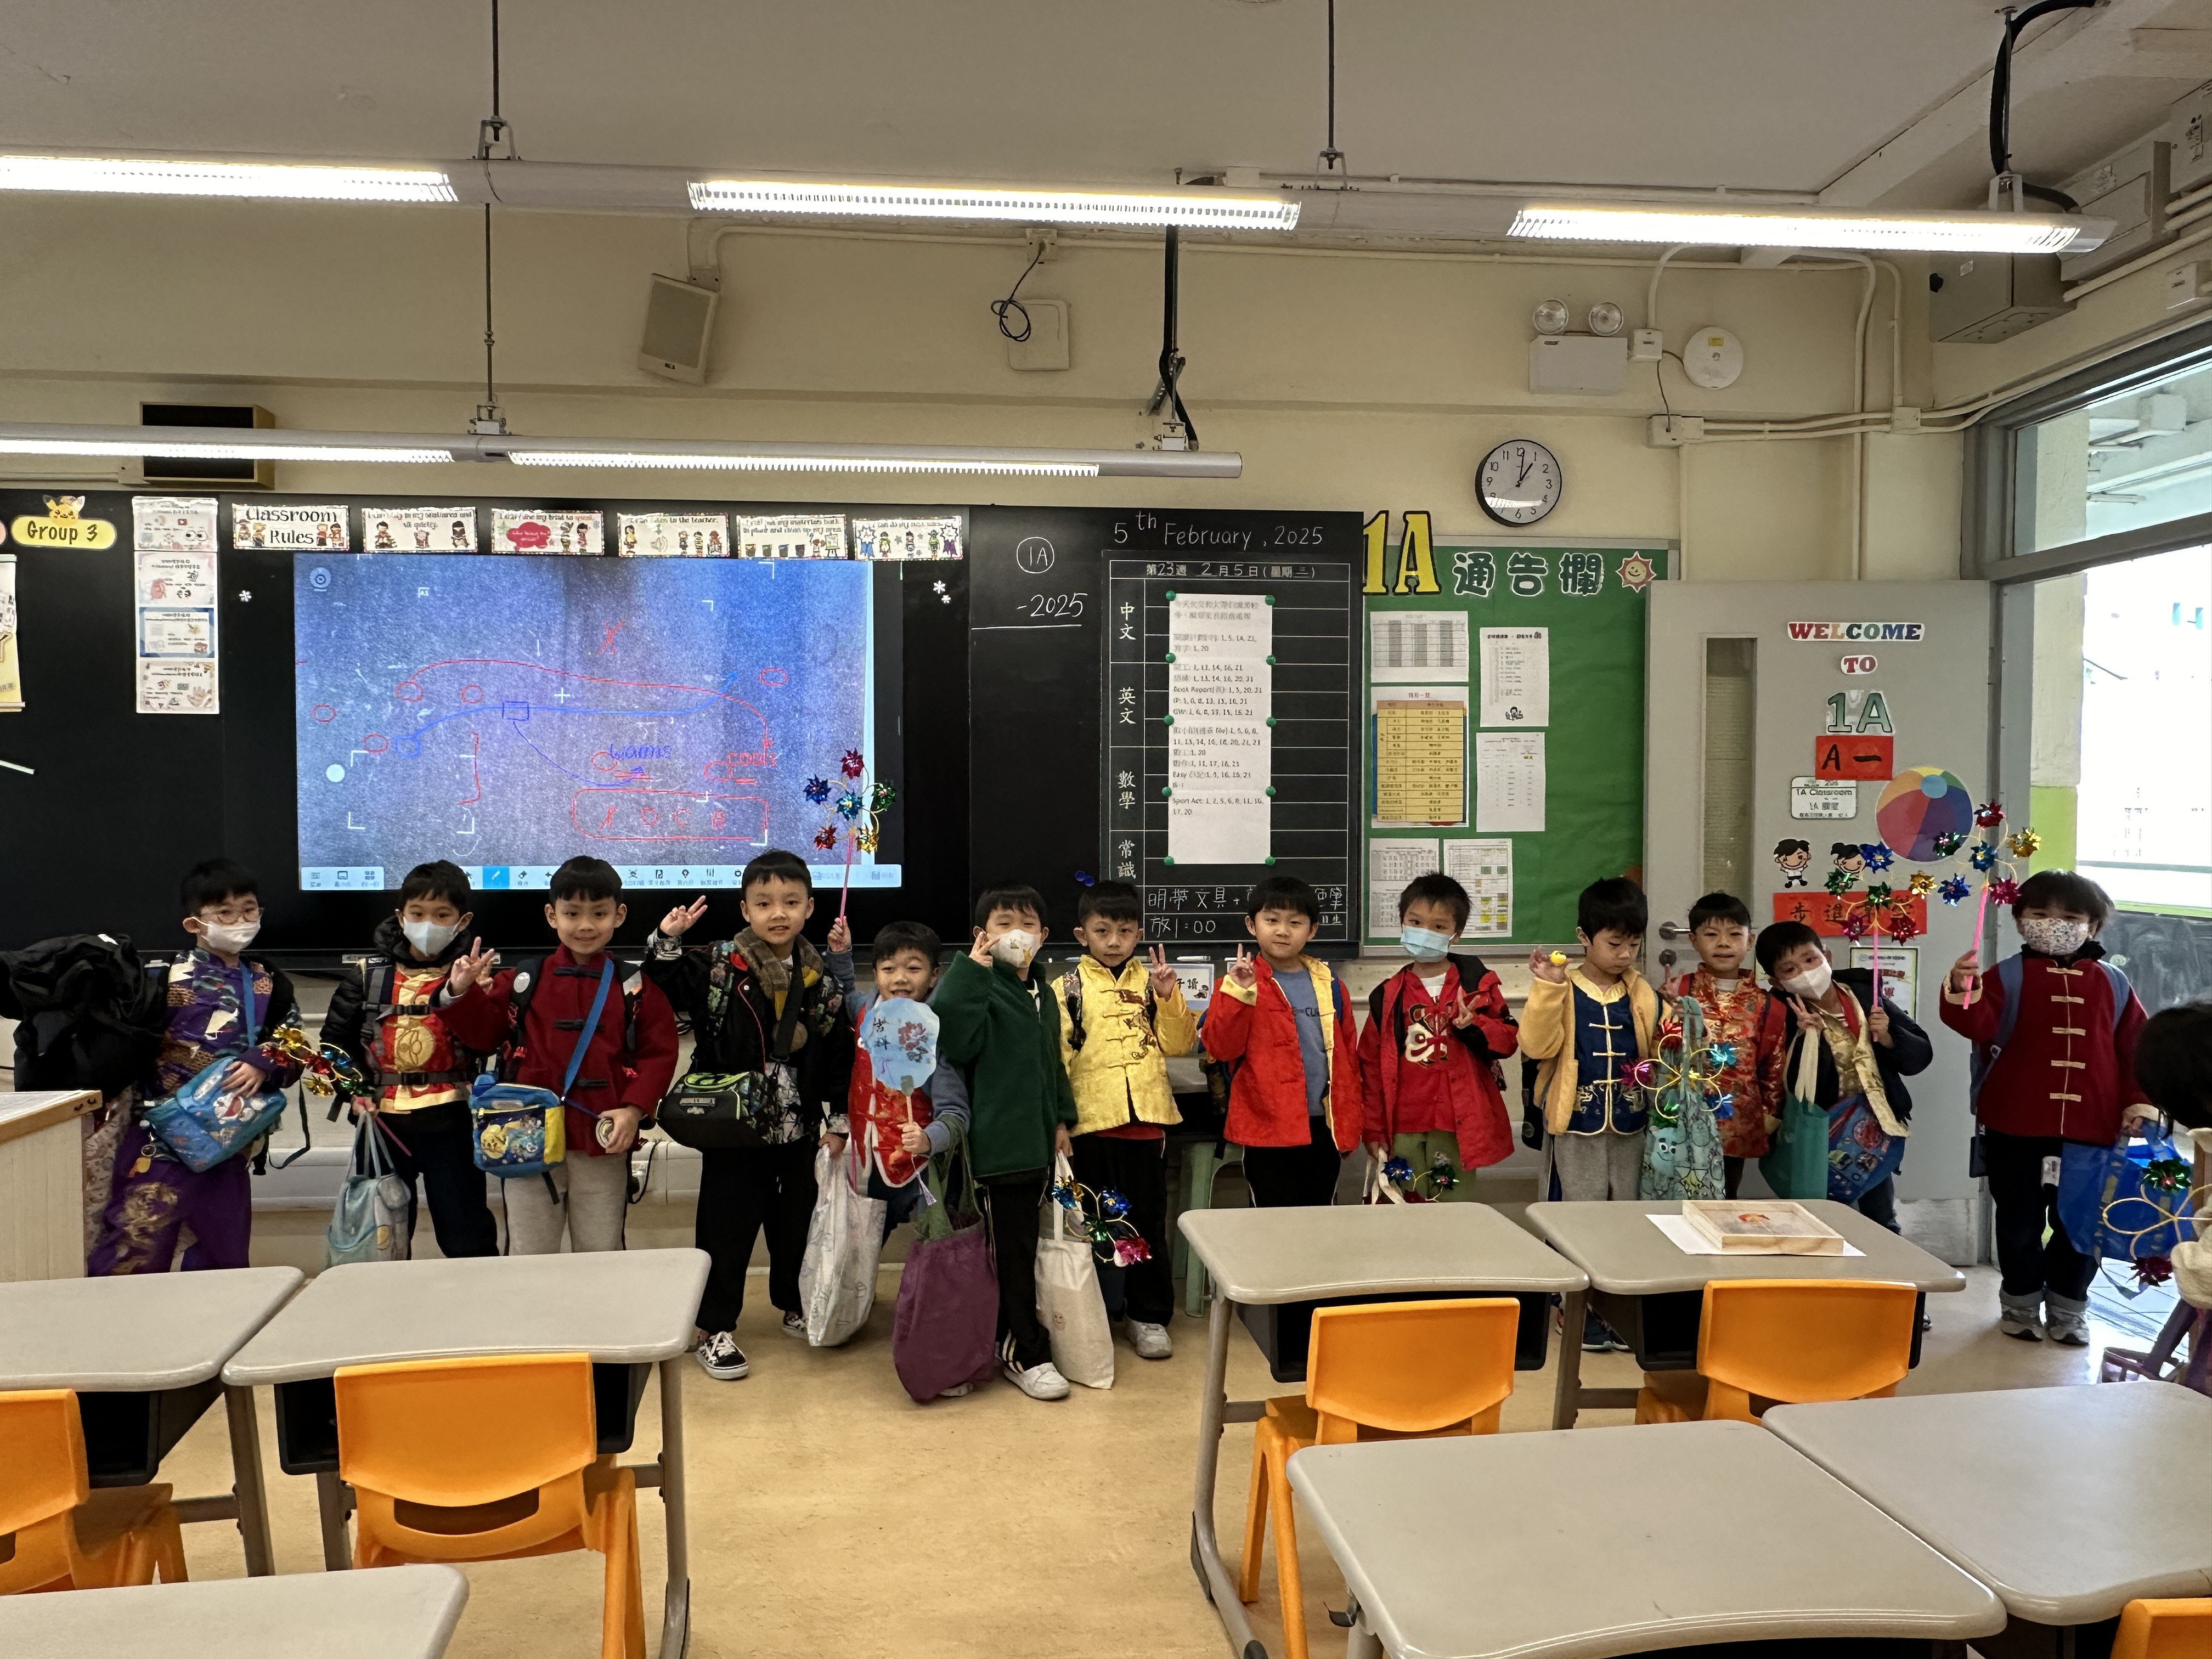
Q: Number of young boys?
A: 13